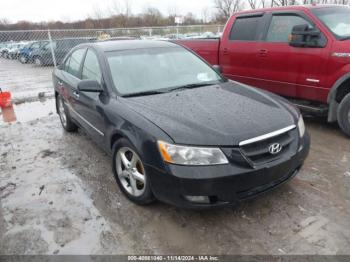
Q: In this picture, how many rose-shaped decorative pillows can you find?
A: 0